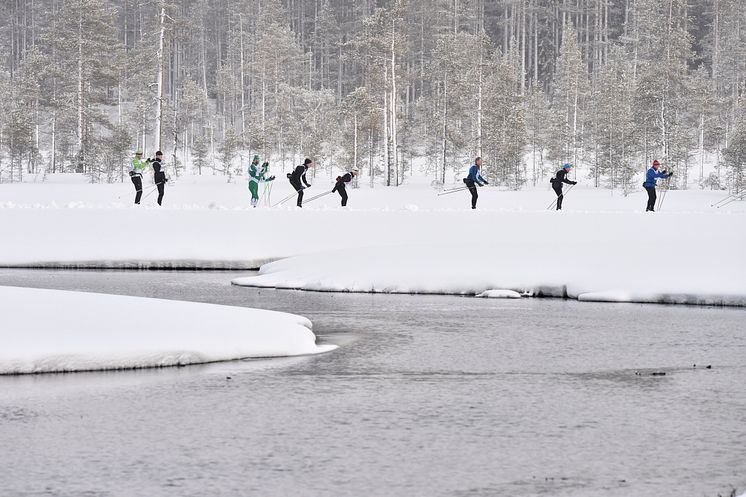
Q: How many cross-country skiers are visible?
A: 8